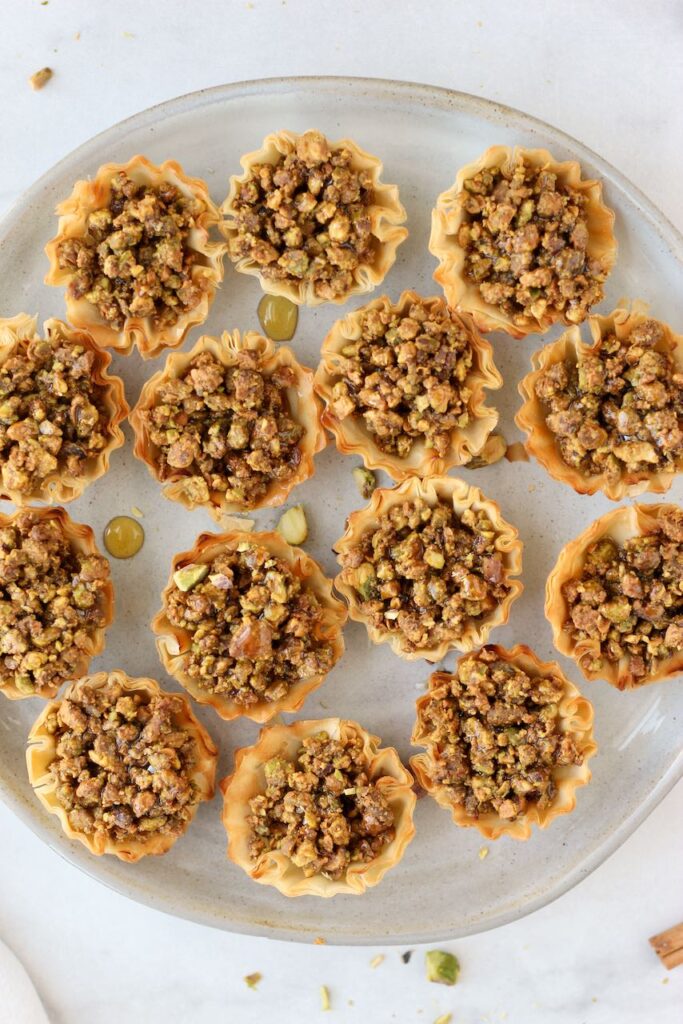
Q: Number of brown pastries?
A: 14